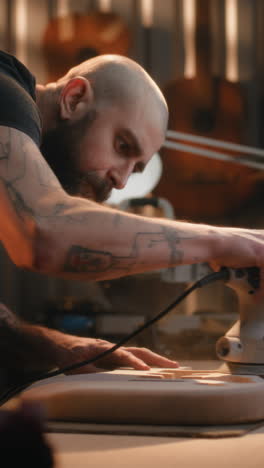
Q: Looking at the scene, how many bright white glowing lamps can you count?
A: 1